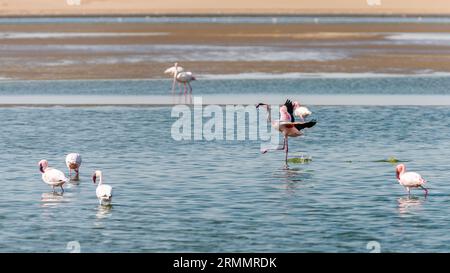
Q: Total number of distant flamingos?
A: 2